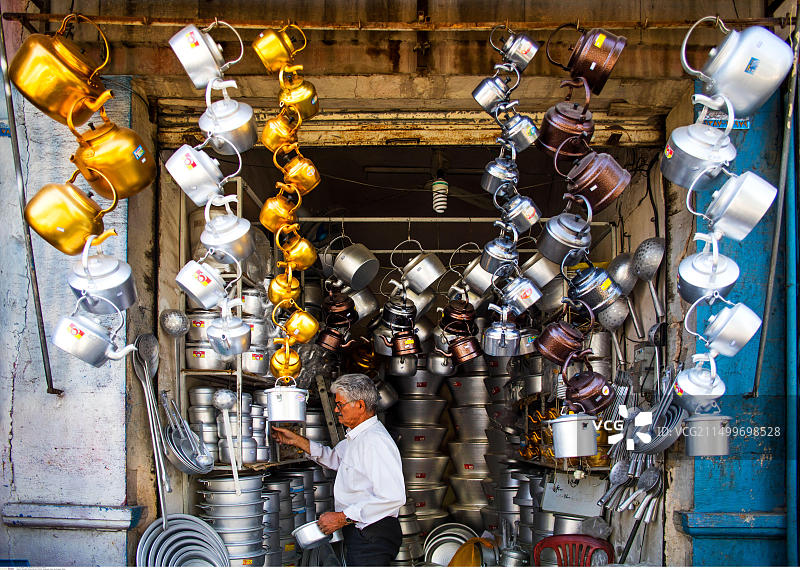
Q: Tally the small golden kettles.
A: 9